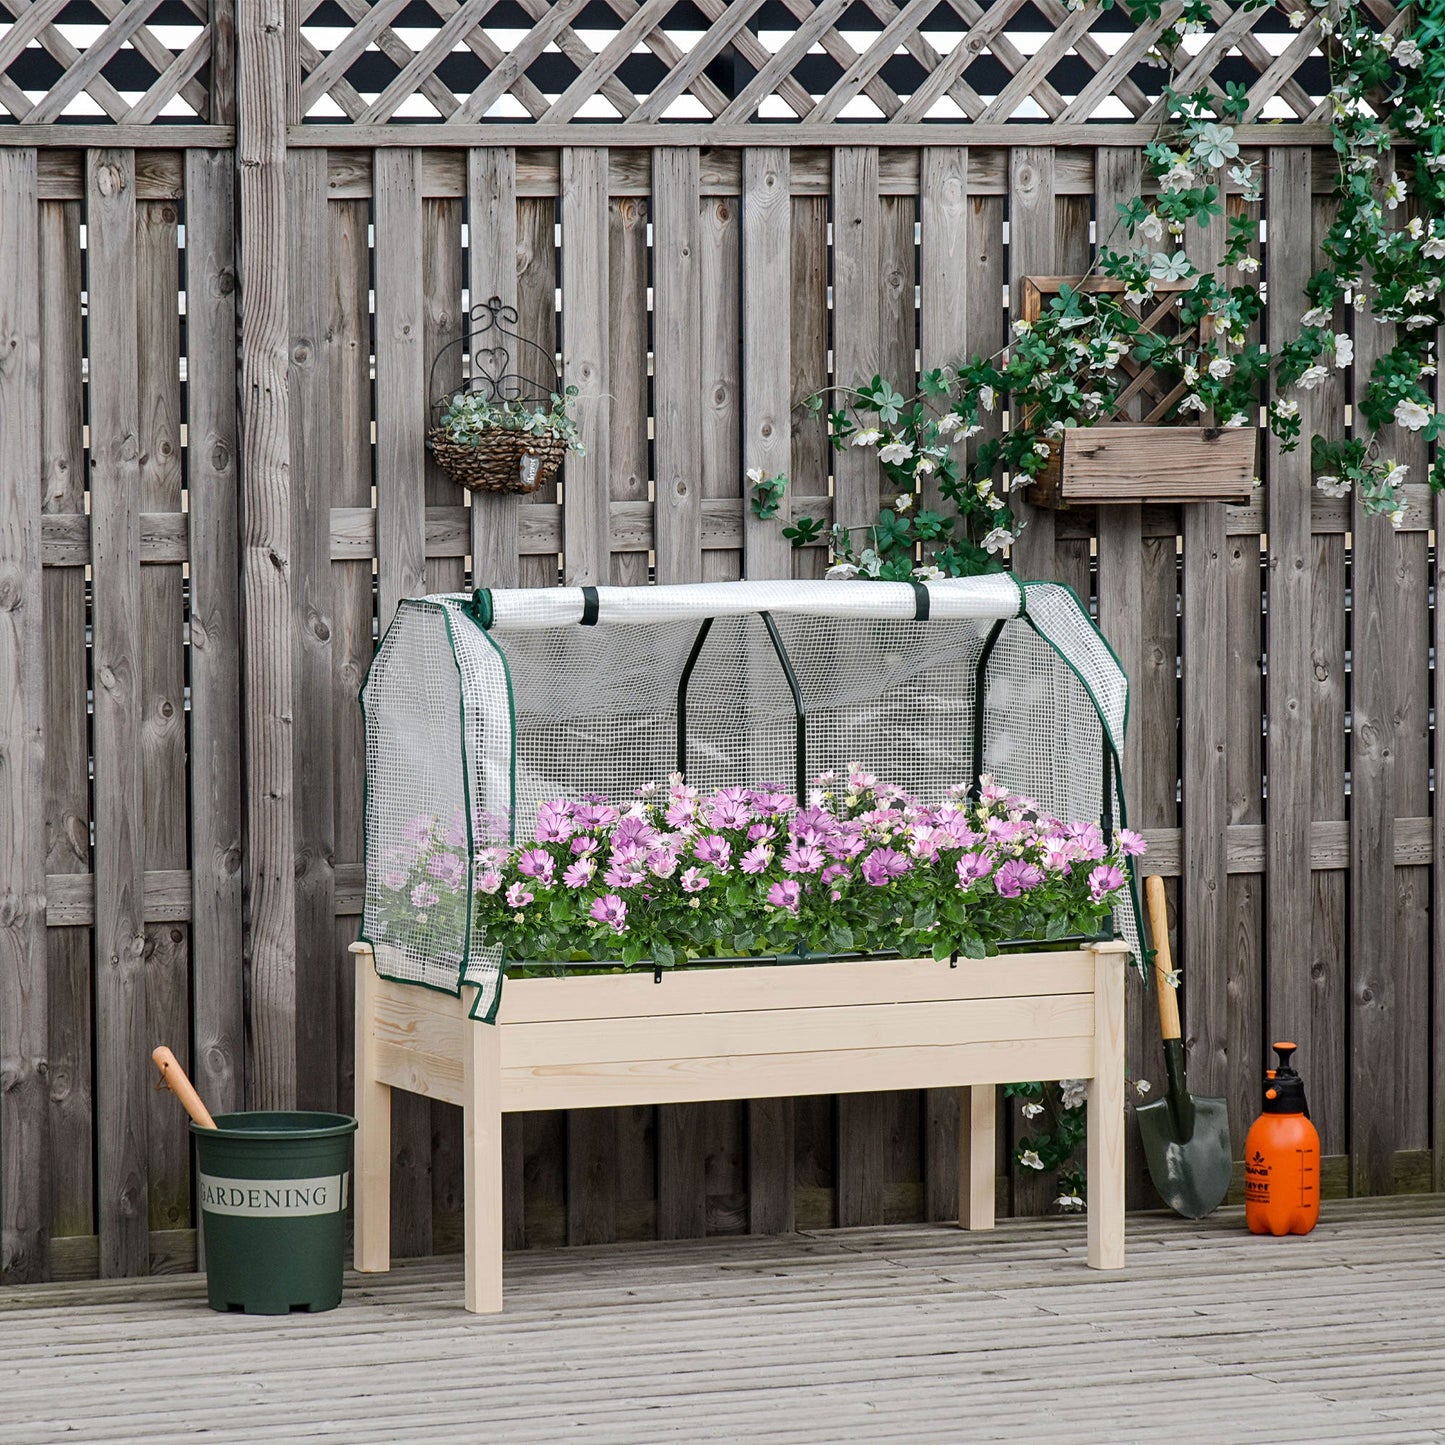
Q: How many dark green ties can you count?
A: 2